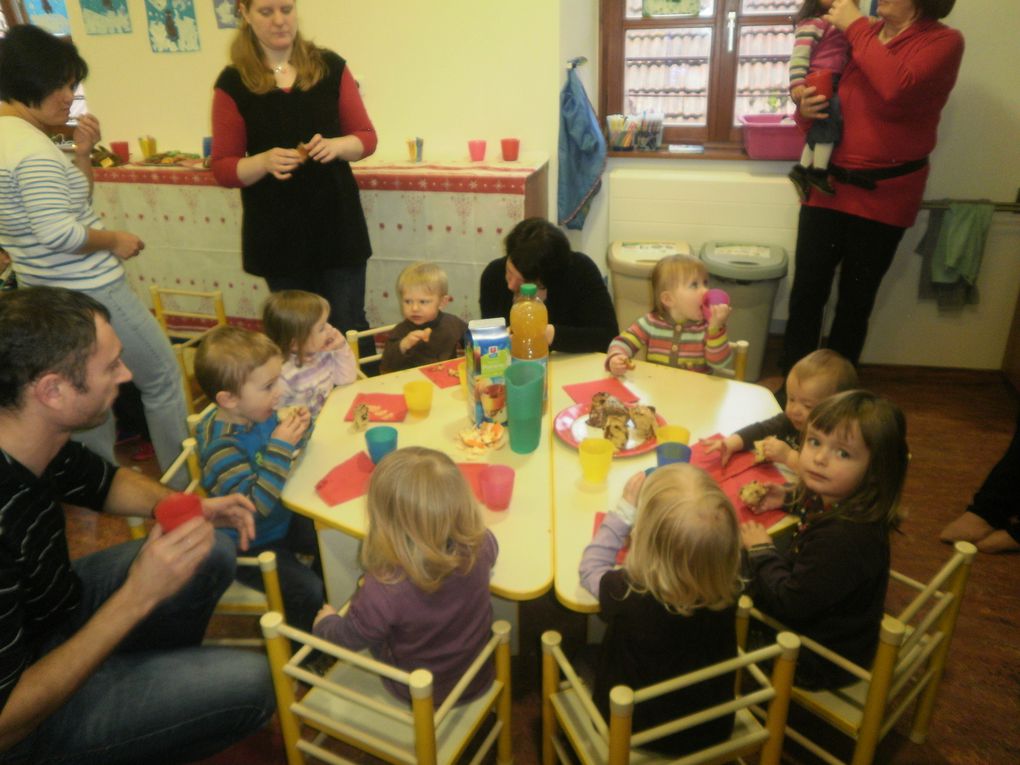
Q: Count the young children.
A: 9